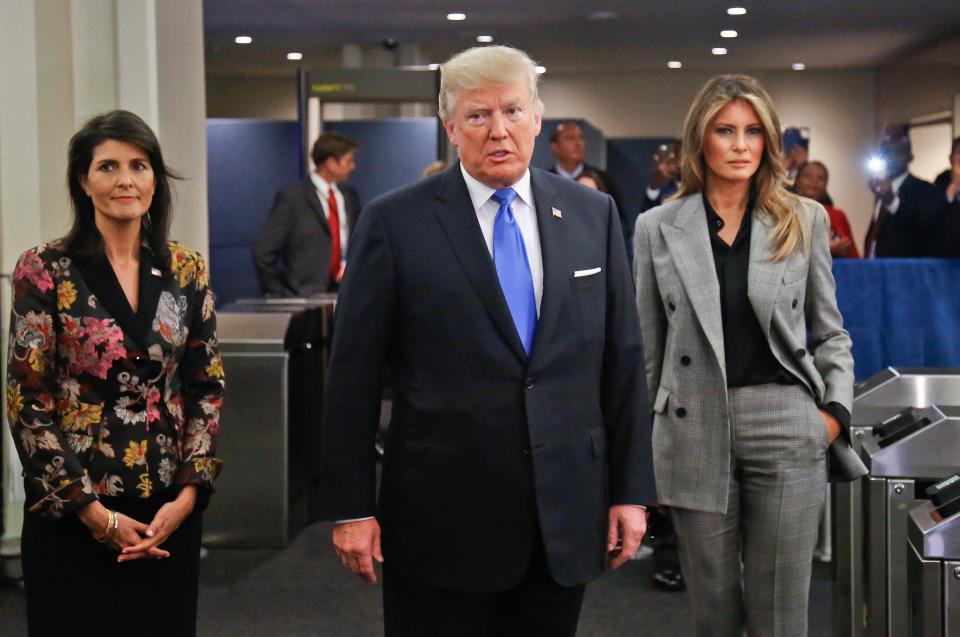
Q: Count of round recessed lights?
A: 11